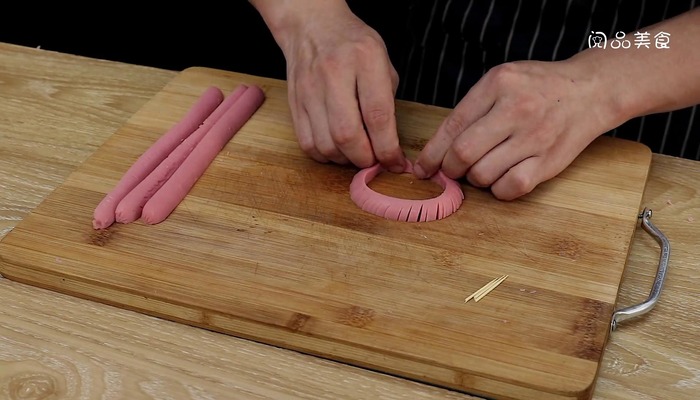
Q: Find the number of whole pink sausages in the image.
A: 3